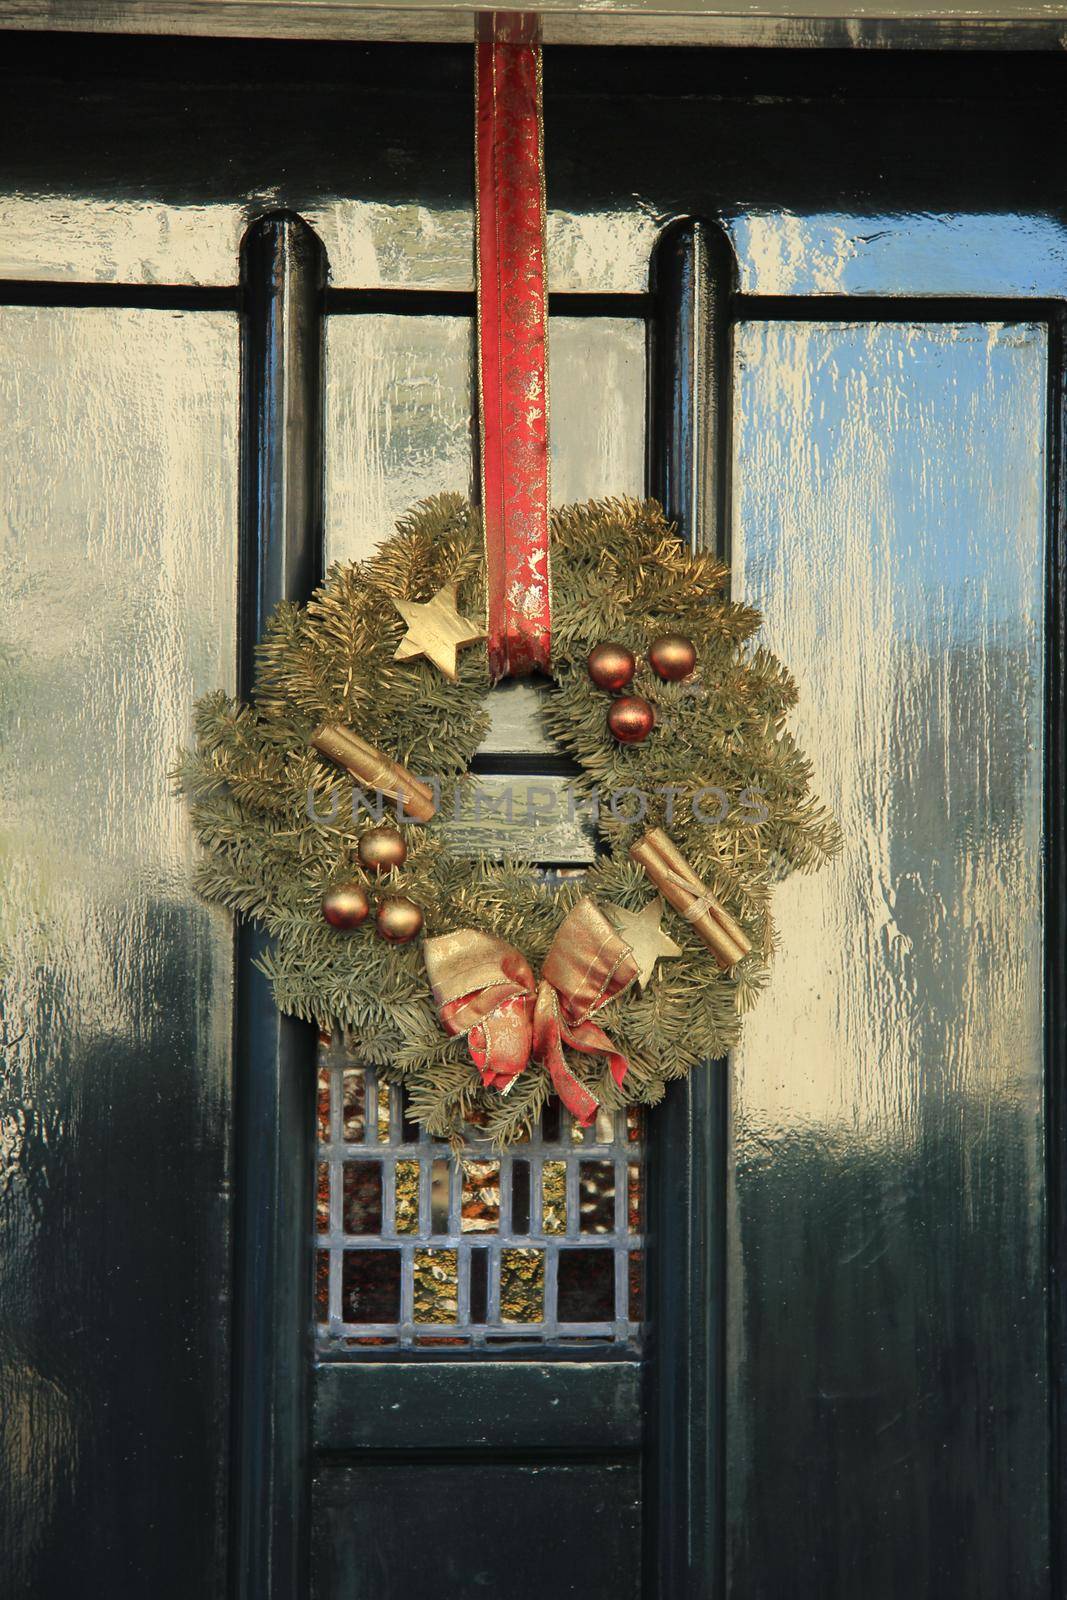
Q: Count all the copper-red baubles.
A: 6